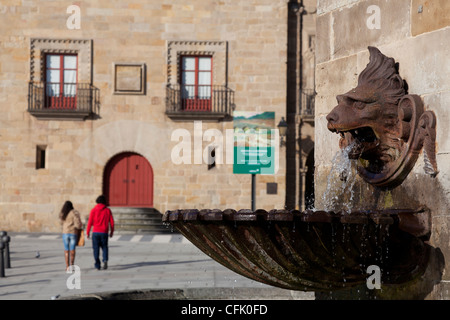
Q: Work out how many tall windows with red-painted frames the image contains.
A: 2